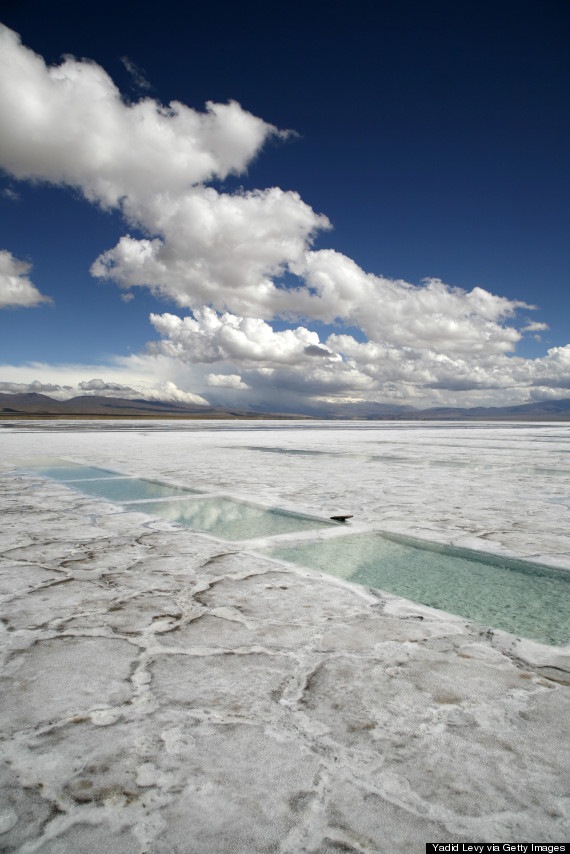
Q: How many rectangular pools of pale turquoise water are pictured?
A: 4